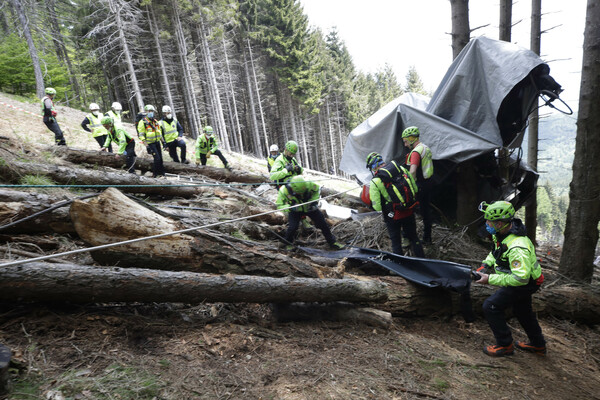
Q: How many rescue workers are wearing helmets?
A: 13